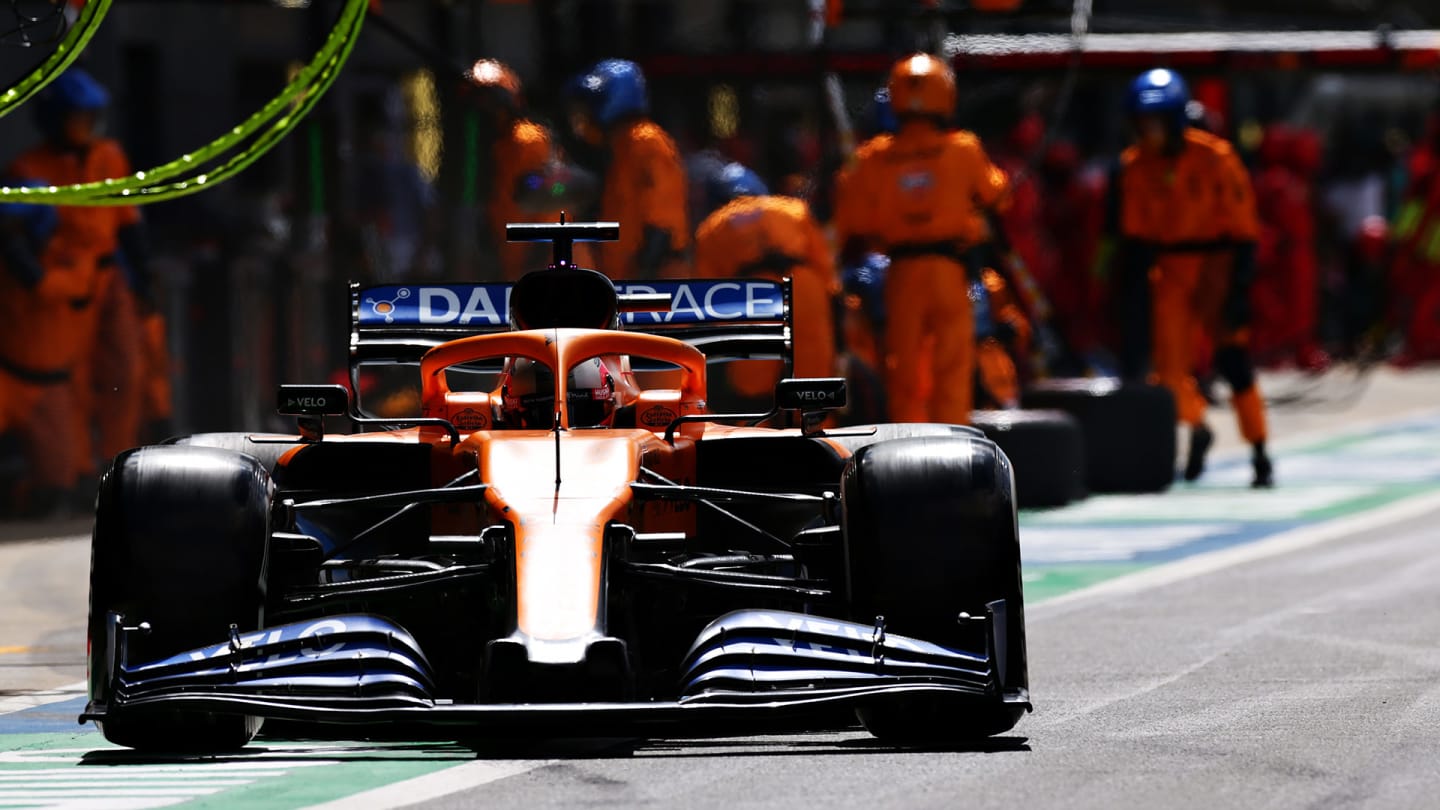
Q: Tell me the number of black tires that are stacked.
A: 2